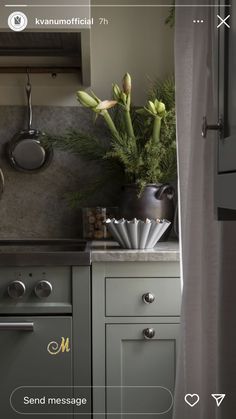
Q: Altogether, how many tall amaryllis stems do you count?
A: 3